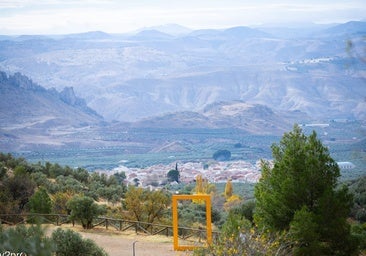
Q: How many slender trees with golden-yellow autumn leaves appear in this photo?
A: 2